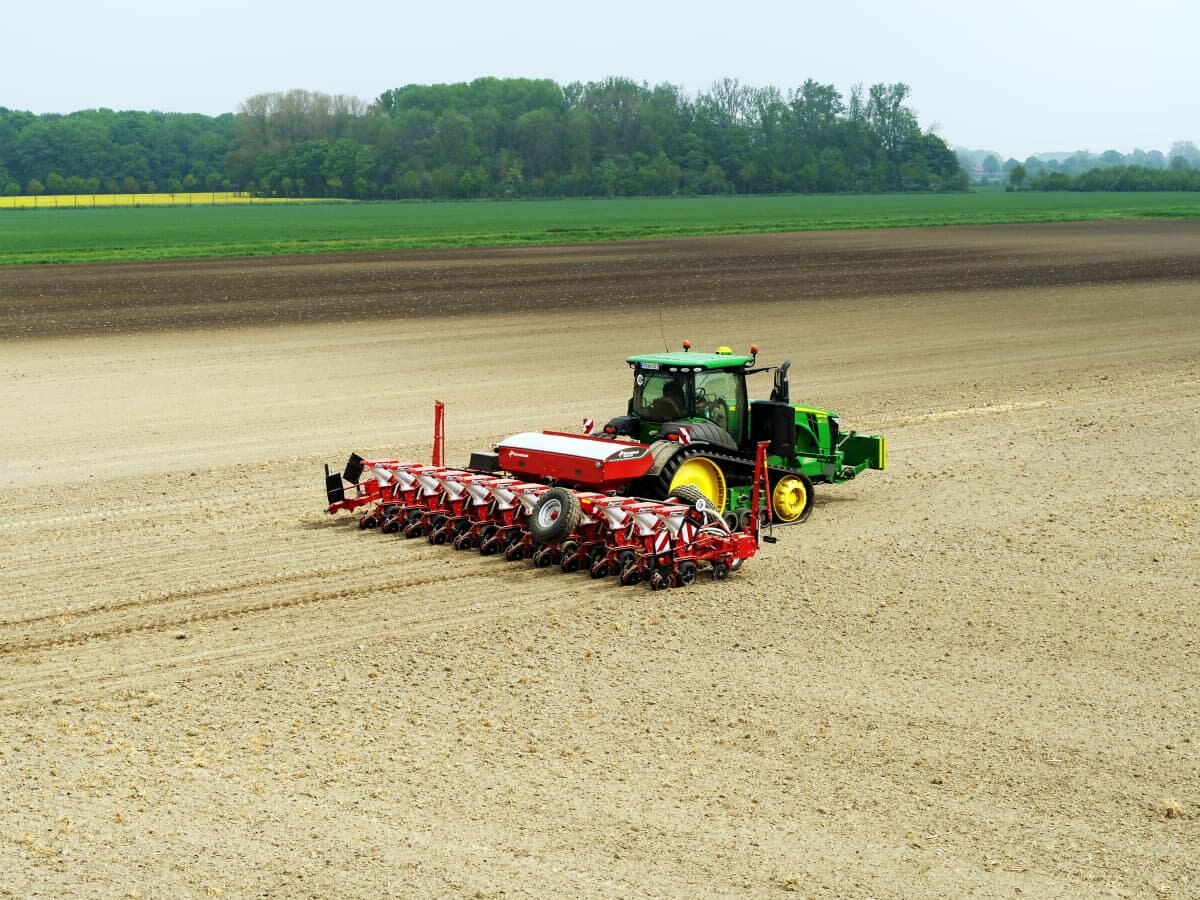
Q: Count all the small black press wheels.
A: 12